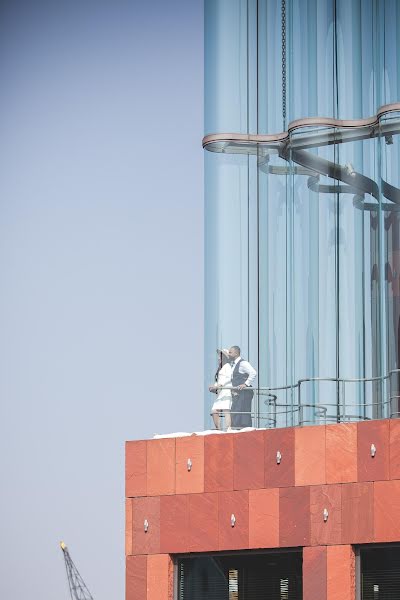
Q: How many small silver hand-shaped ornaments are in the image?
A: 6